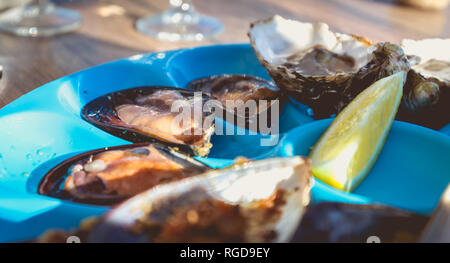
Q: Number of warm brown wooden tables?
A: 1